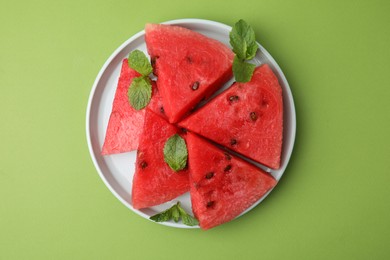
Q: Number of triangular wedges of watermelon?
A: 5